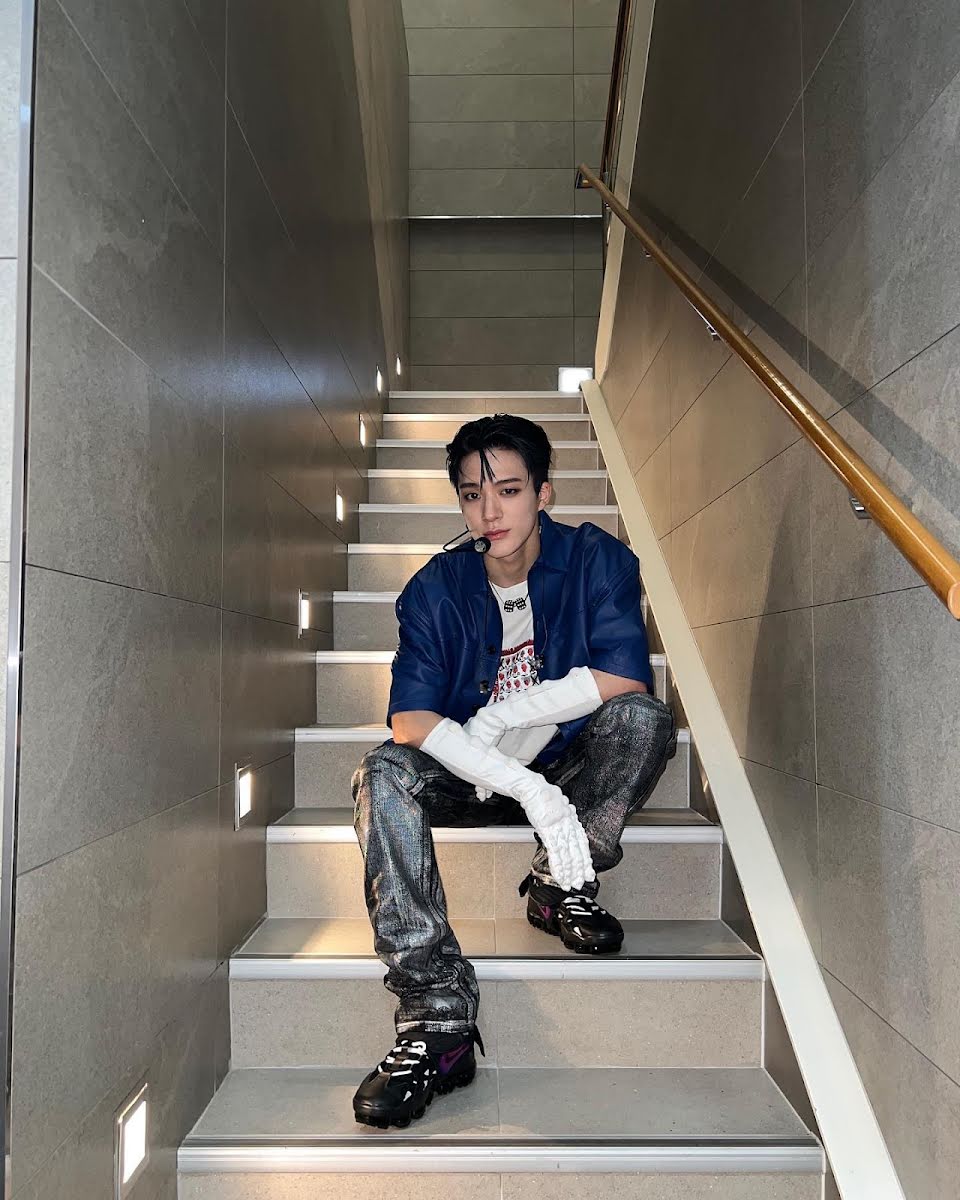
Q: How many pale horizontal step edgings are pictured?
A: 12